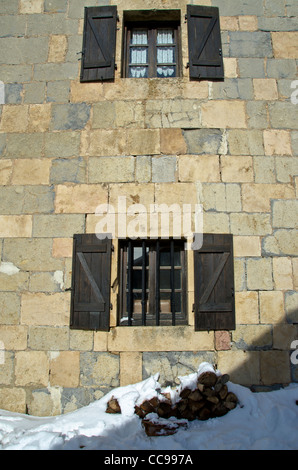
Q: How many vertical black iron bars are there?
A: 4